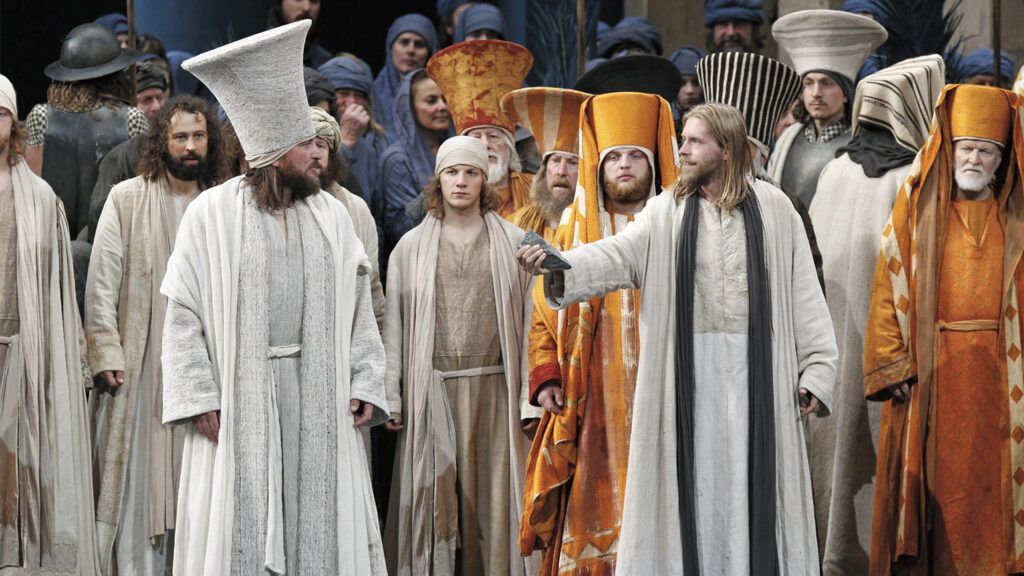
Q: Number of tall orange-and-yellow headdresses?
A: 4